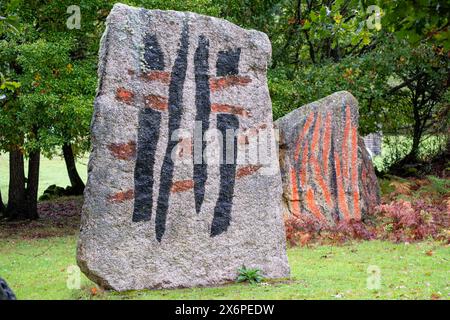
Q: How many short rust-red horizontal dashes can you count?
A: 11